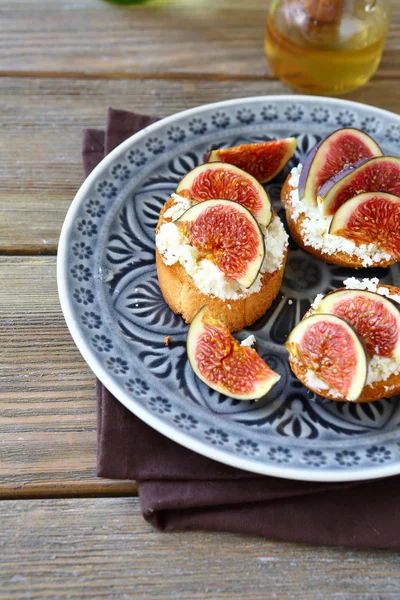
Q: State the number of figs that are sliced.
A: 9